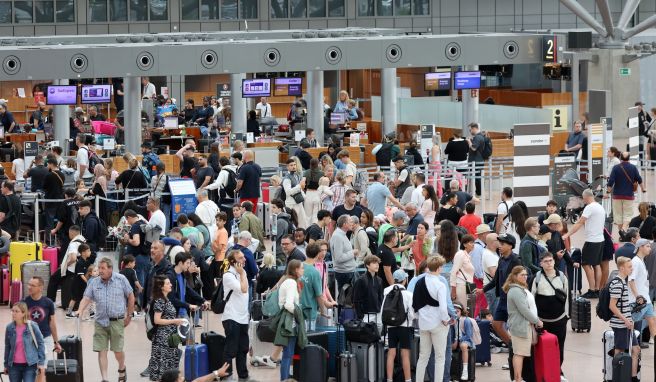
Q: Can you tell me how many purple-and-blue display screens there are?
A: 6